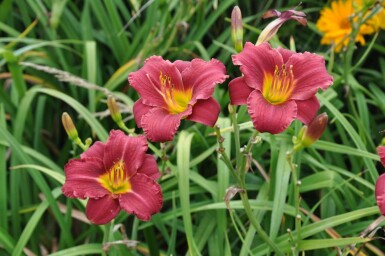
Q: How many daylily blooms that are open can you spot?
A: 3